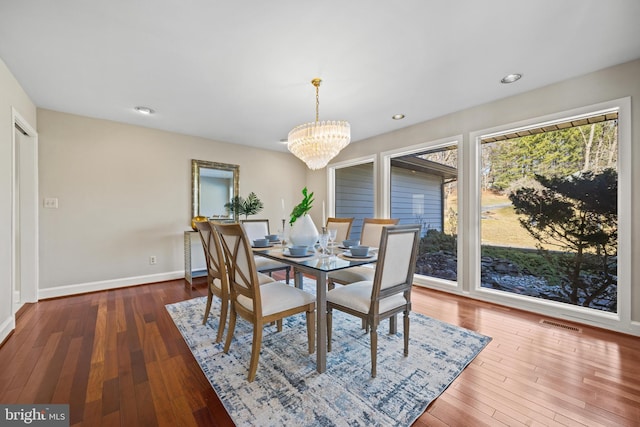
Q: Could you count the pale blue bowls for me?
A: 5